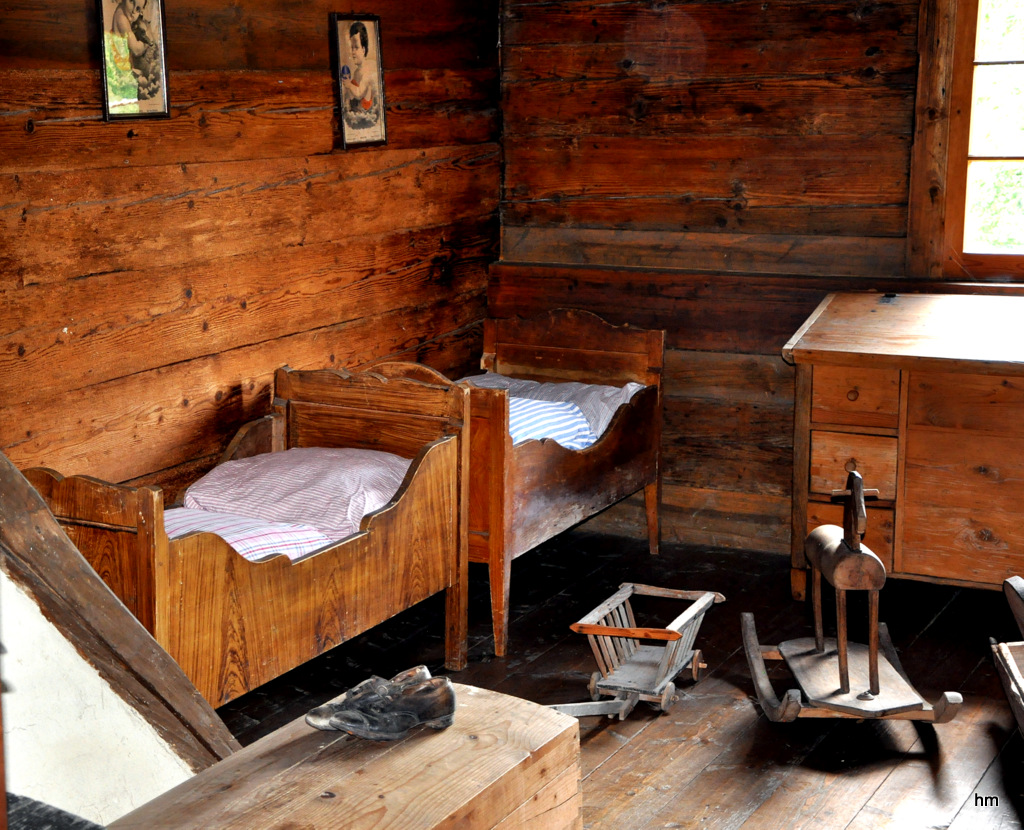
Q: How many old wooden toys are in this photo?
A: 2